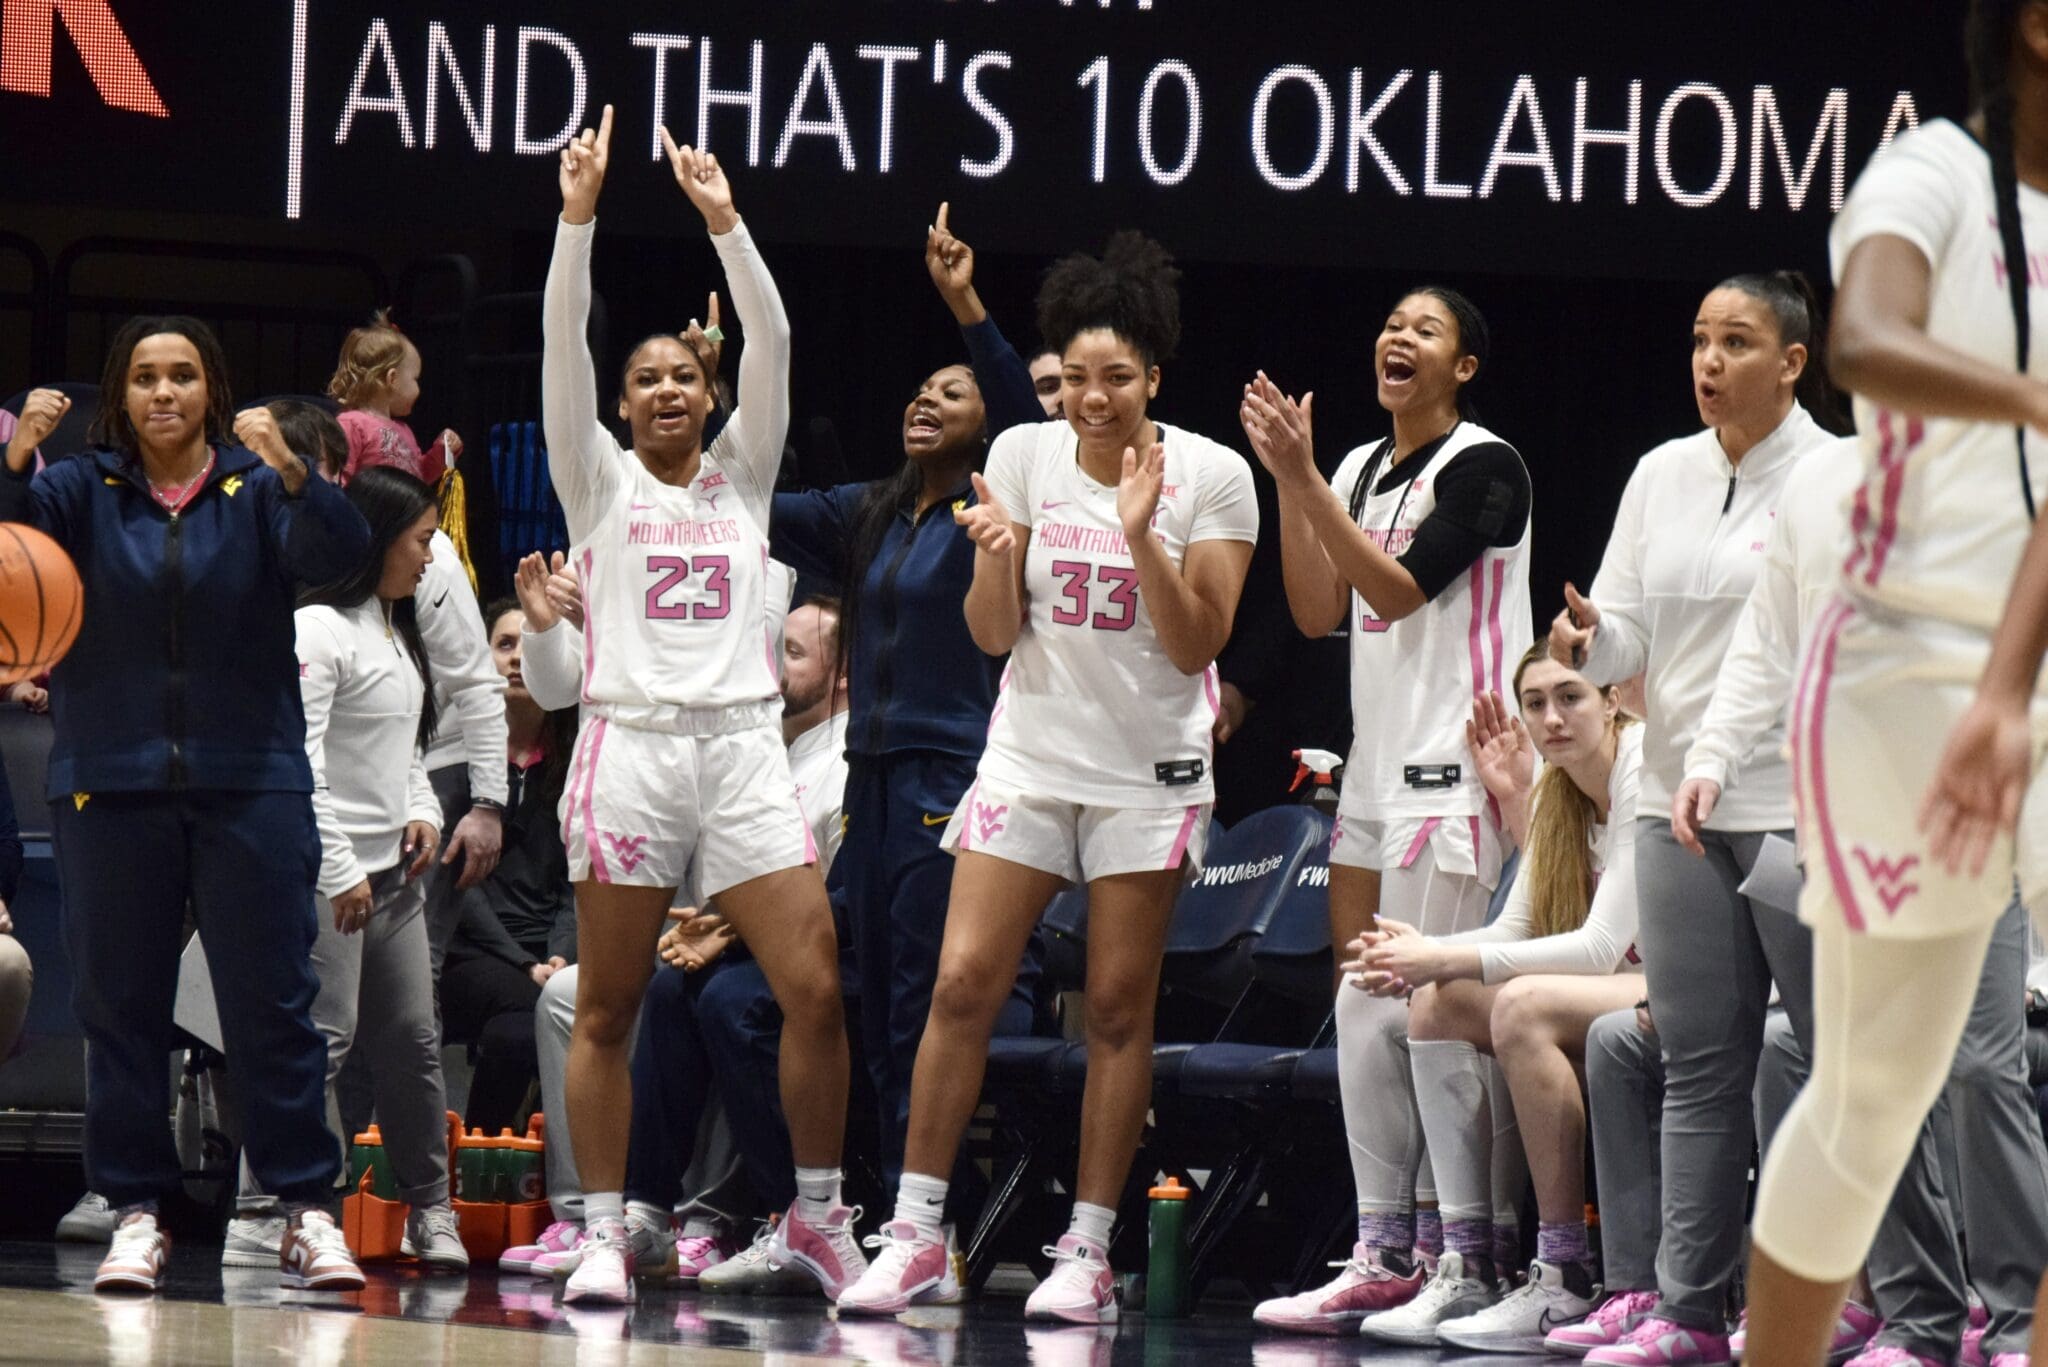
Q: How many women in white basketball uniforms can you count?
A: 5